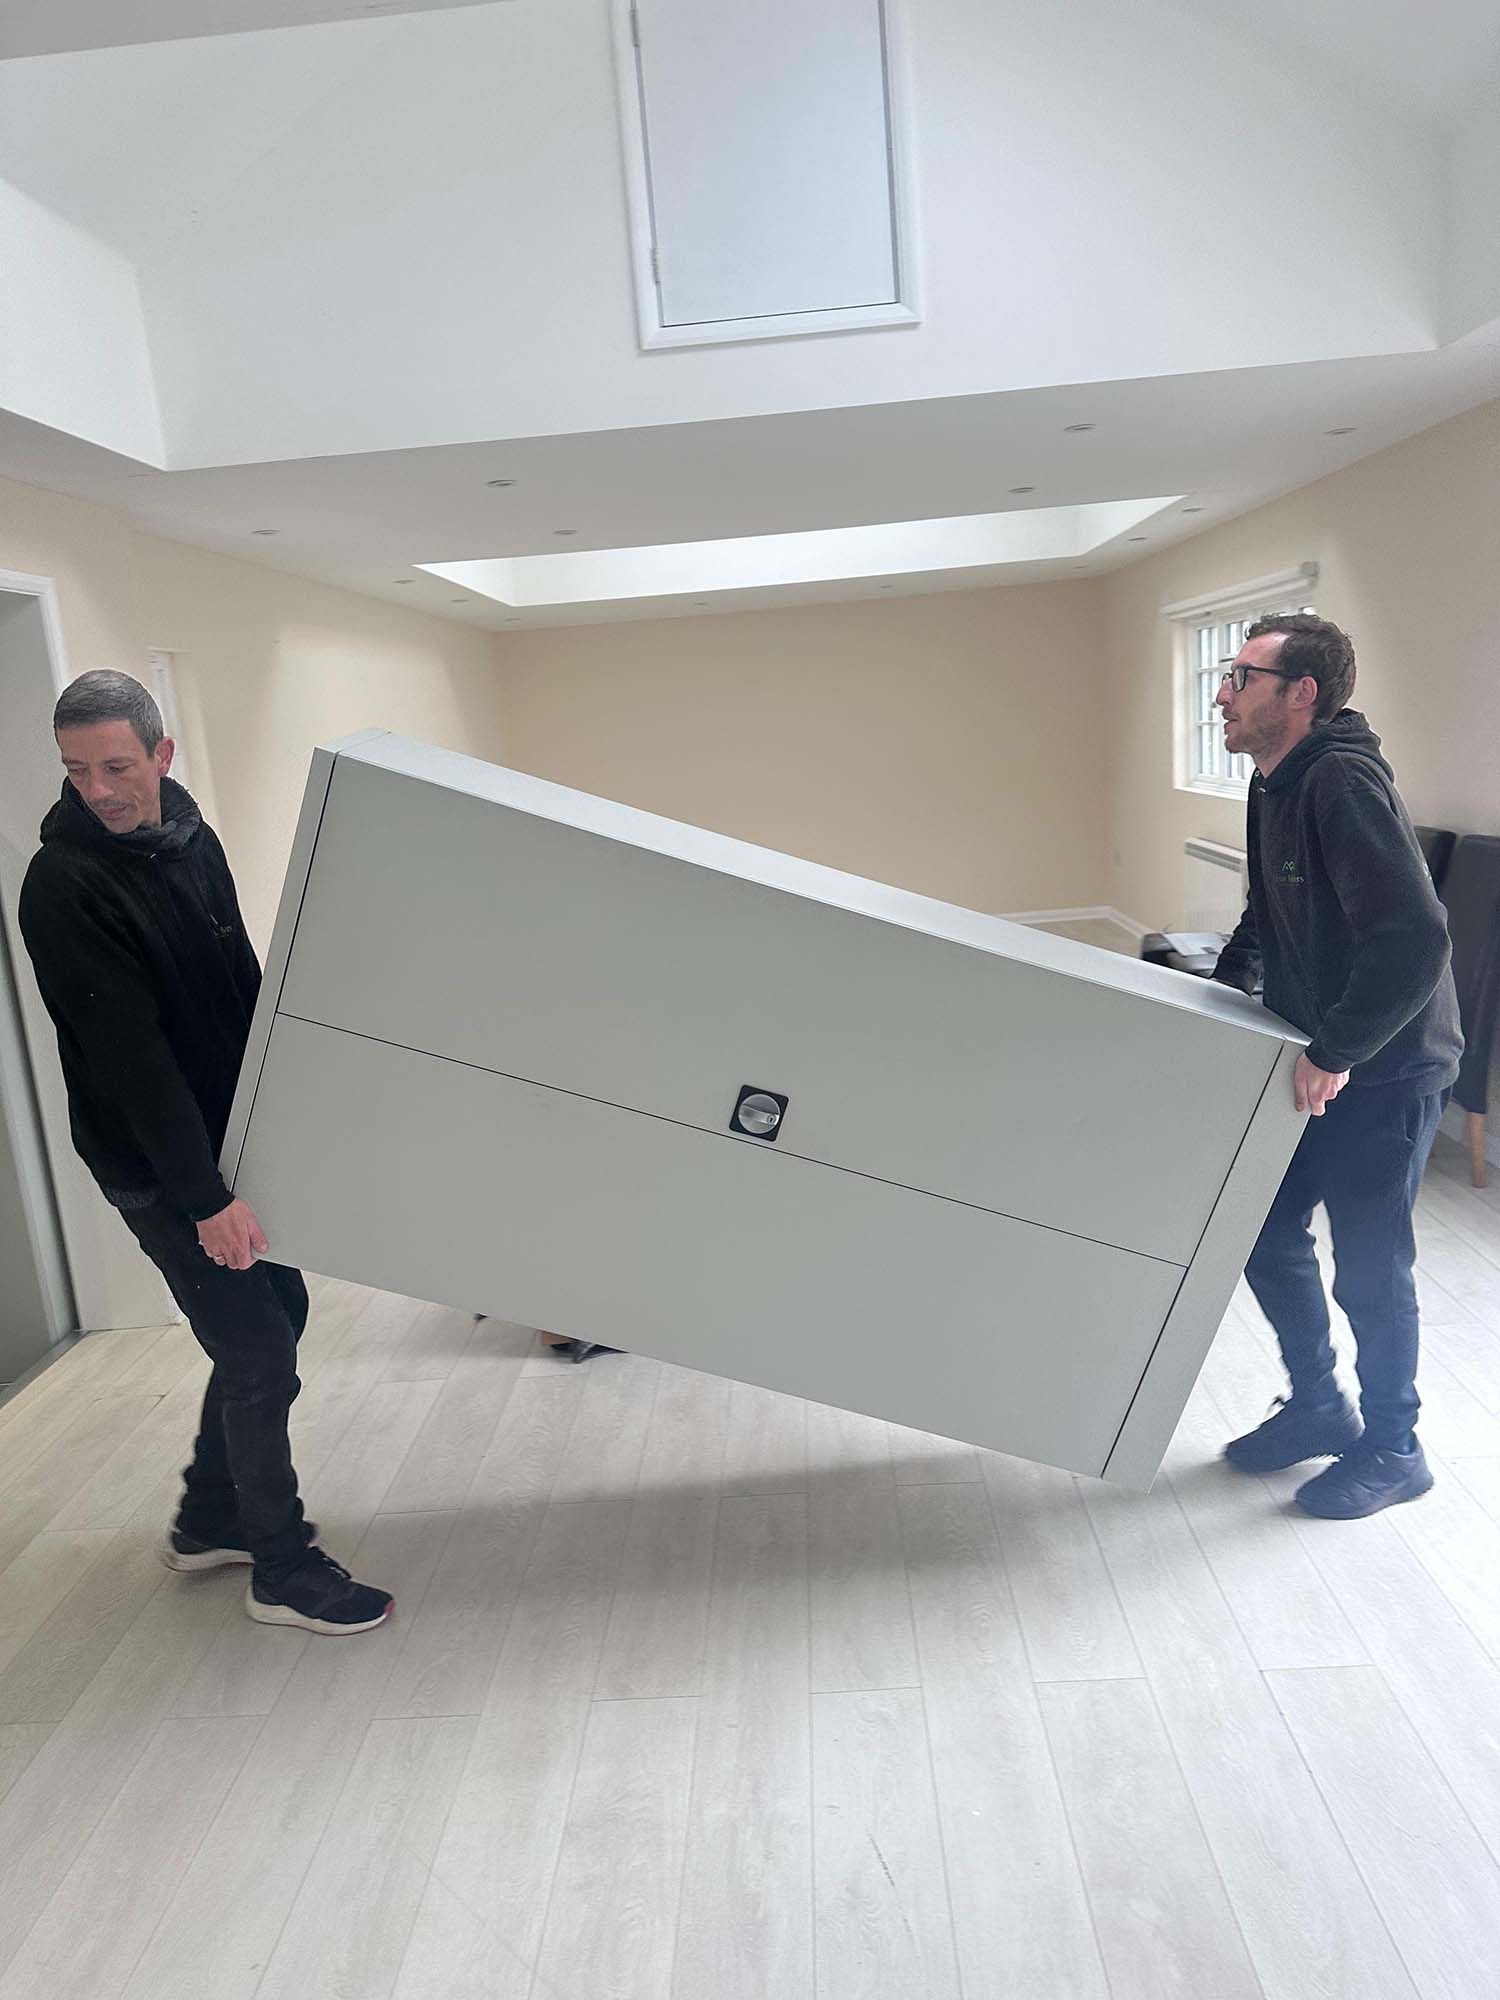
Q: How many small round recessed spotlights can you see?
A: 14